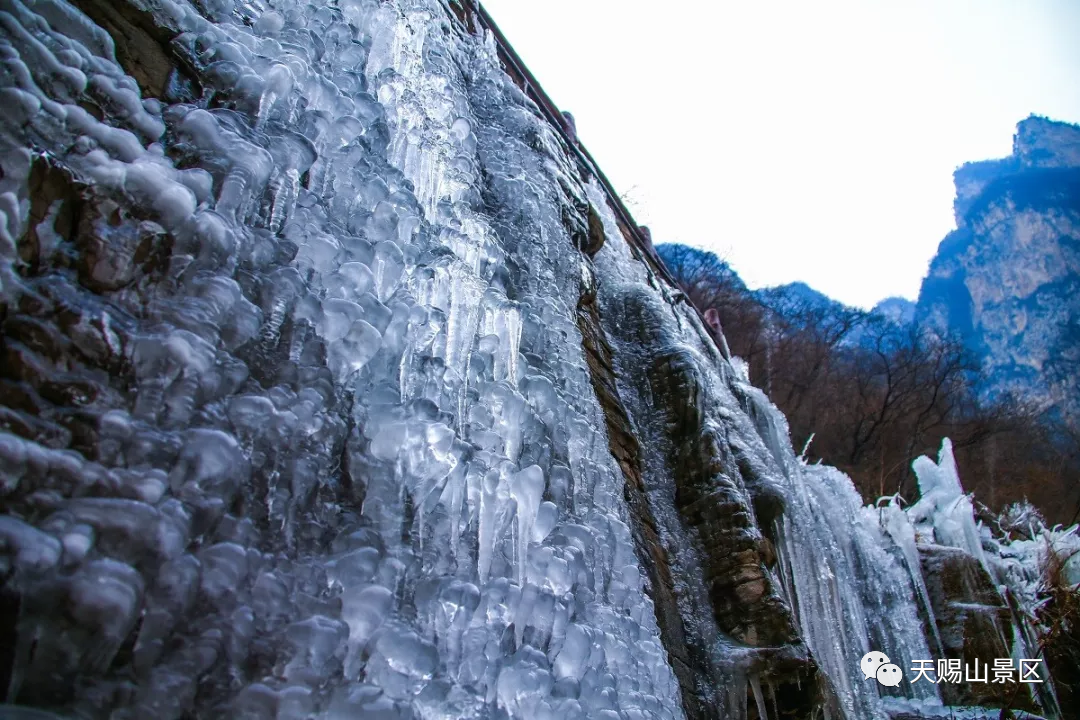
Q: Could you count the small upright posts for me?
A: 3